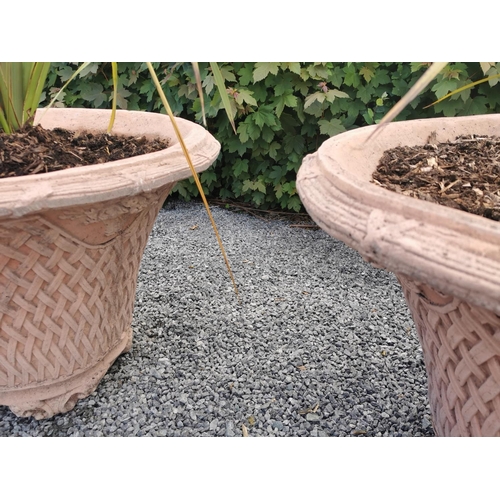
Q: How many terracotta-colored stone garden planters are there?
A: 2